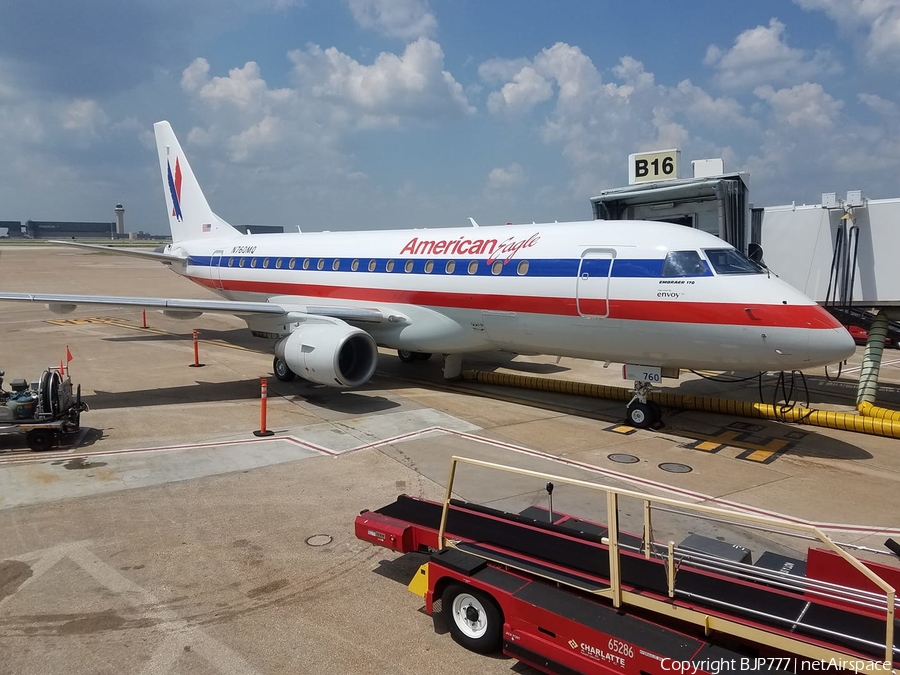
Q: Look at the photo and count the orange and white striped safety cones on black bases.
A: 3